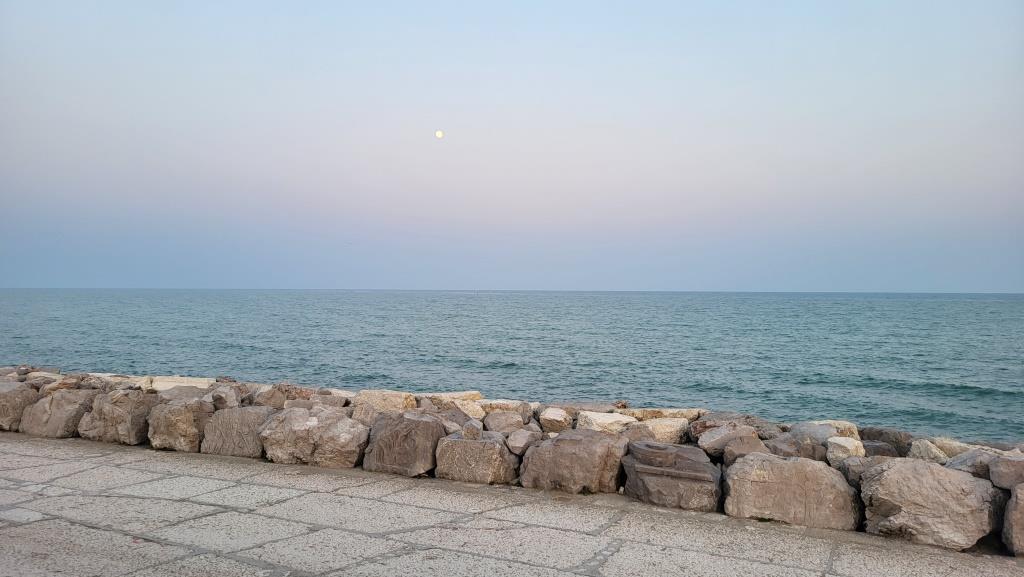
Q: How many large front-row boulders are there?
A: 13